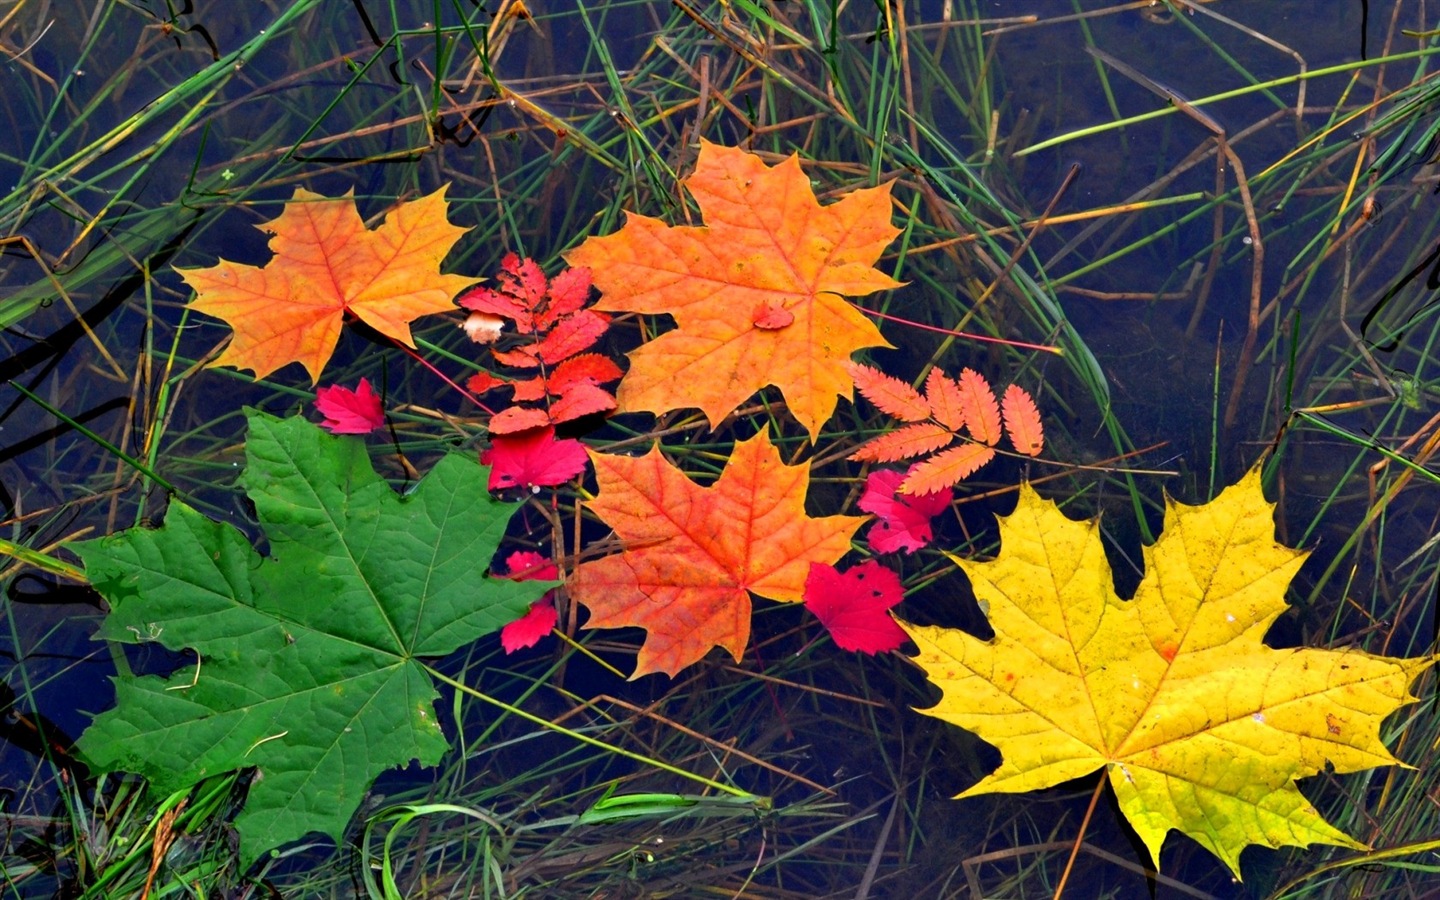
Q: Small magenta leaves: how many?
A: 5